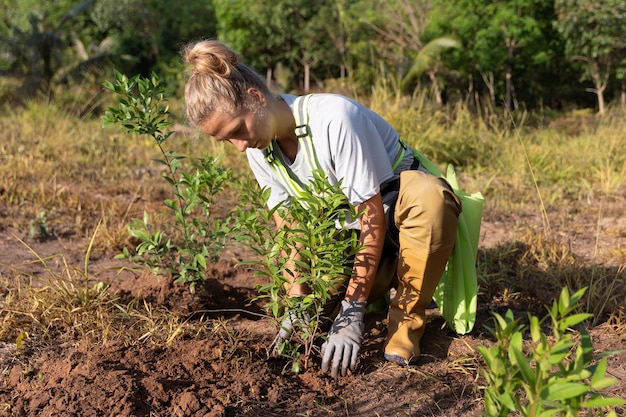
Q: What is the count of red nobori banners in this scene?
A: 0